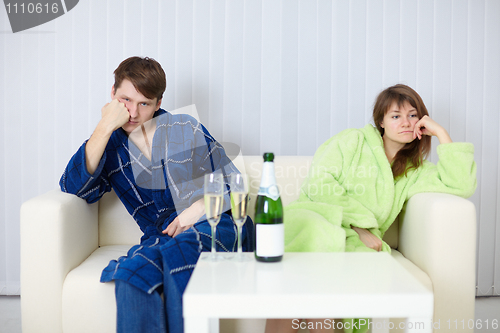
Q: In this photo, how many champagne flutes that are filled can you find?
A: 2